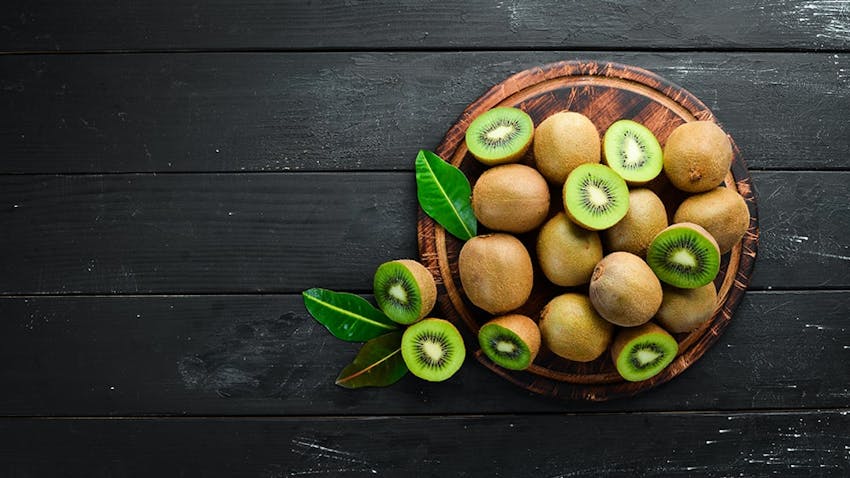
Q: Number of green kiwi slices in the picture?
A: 8